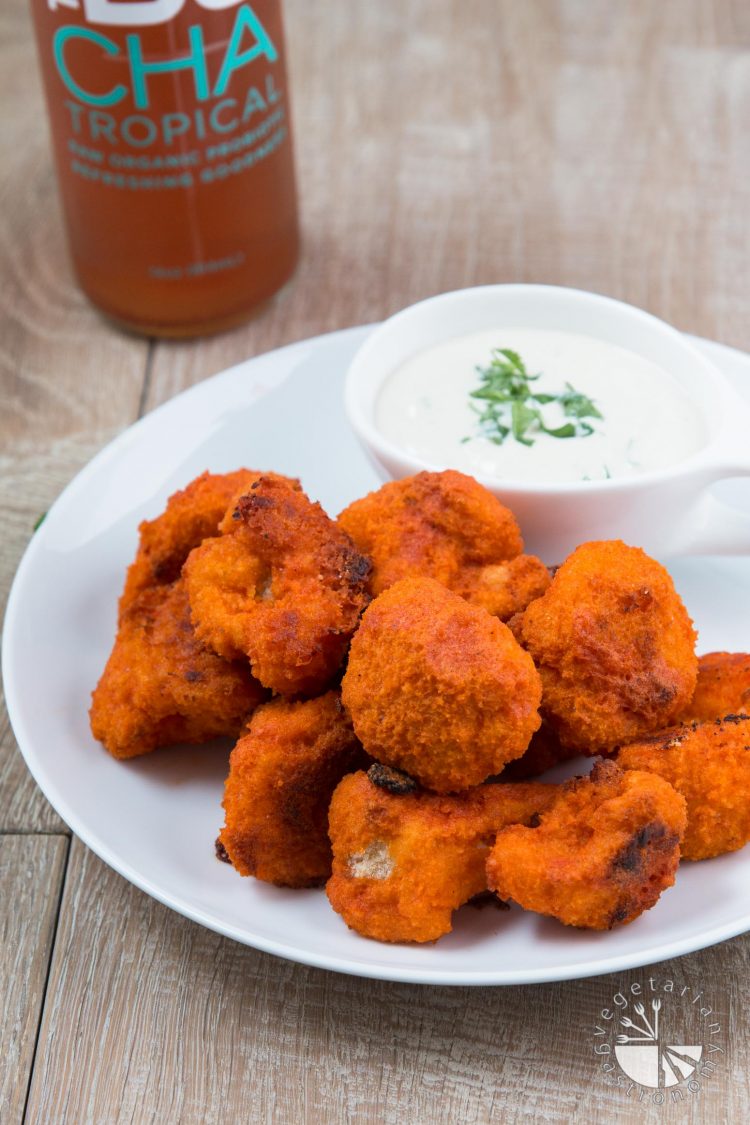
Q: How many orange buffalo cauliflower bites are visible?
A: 11